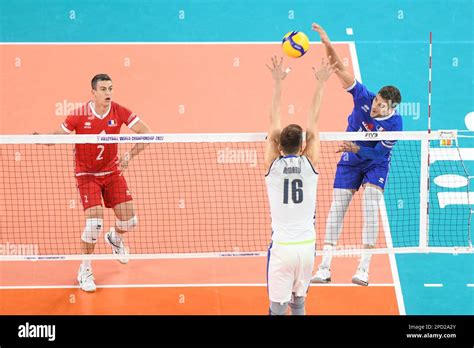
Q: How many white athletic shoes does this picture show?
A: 4